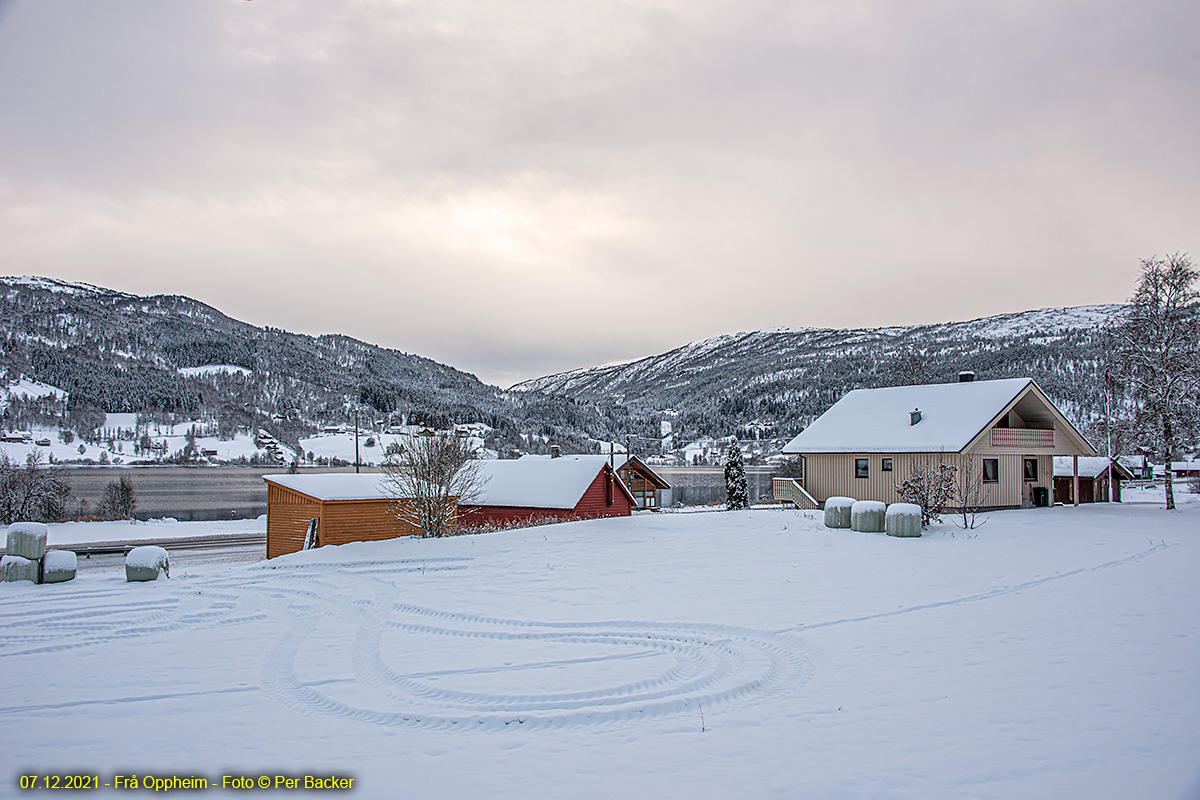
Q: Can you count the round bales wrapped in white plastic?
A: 7